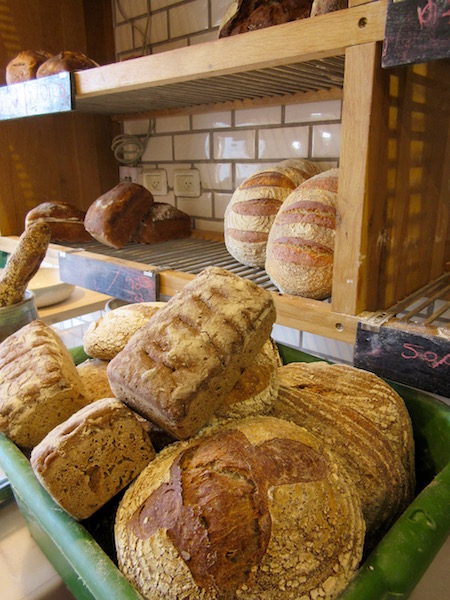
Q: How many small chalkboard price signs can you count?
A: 4